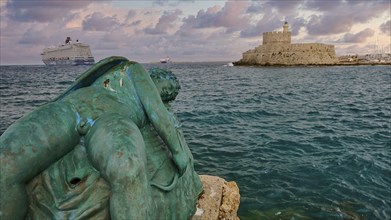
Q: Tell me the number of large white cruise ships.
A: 1